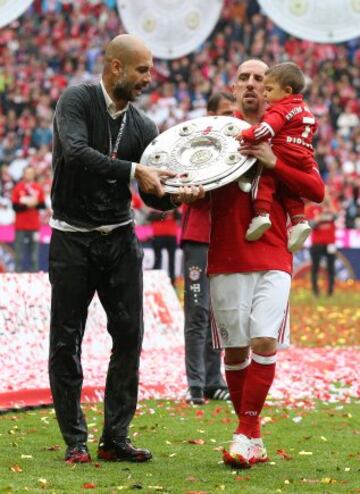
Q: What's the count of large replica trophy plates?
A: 3